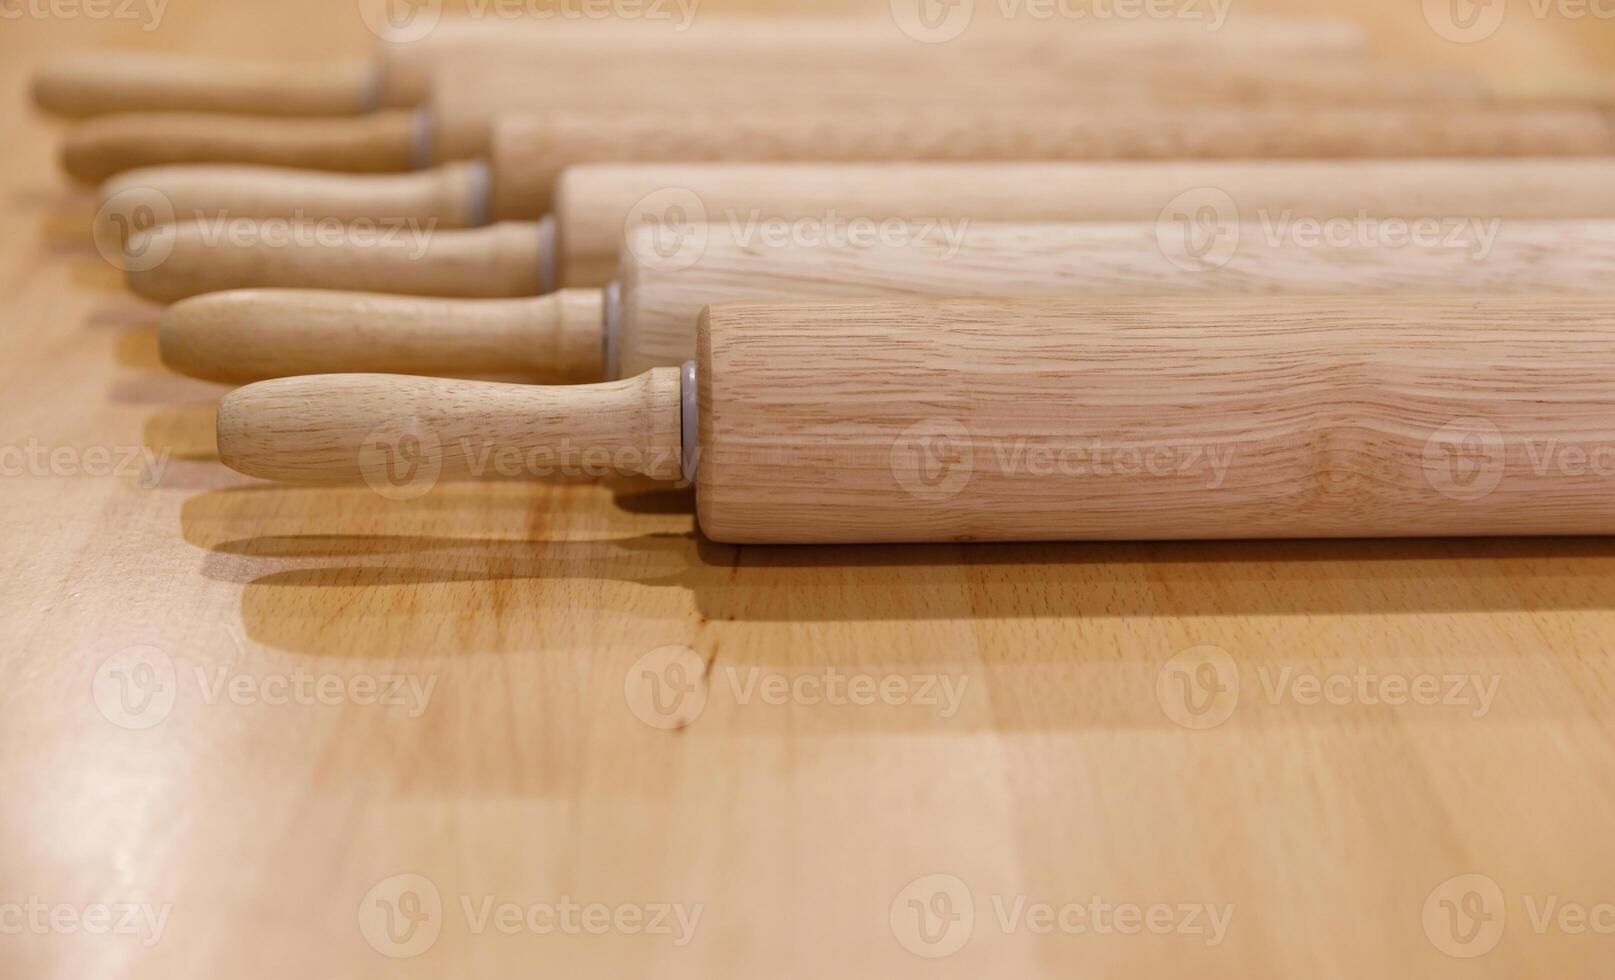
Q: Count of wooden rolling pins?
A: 6